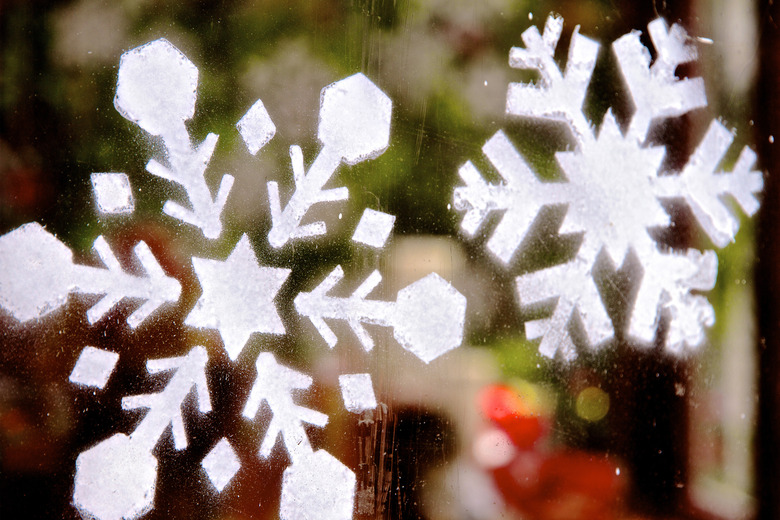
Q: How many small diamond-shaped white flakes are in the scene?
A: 6